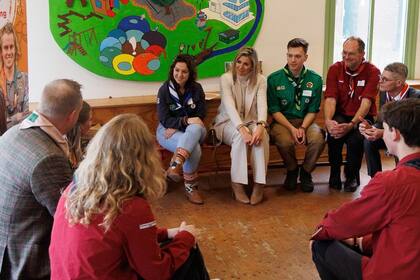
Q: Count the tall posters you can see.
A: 1